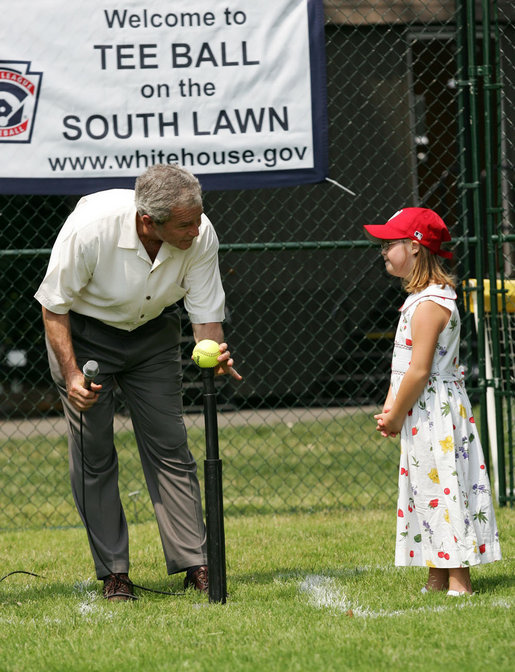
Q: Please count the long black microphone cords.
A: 1